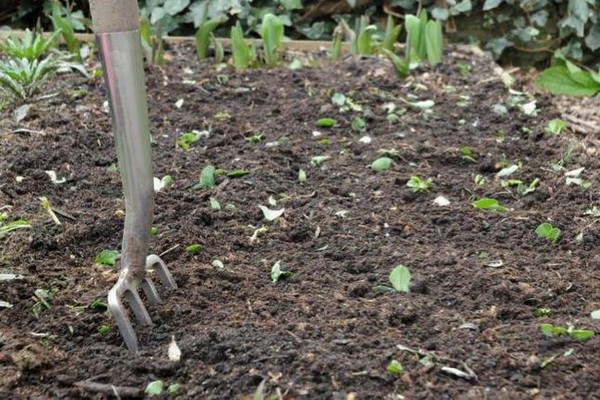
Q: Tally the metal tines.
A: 4